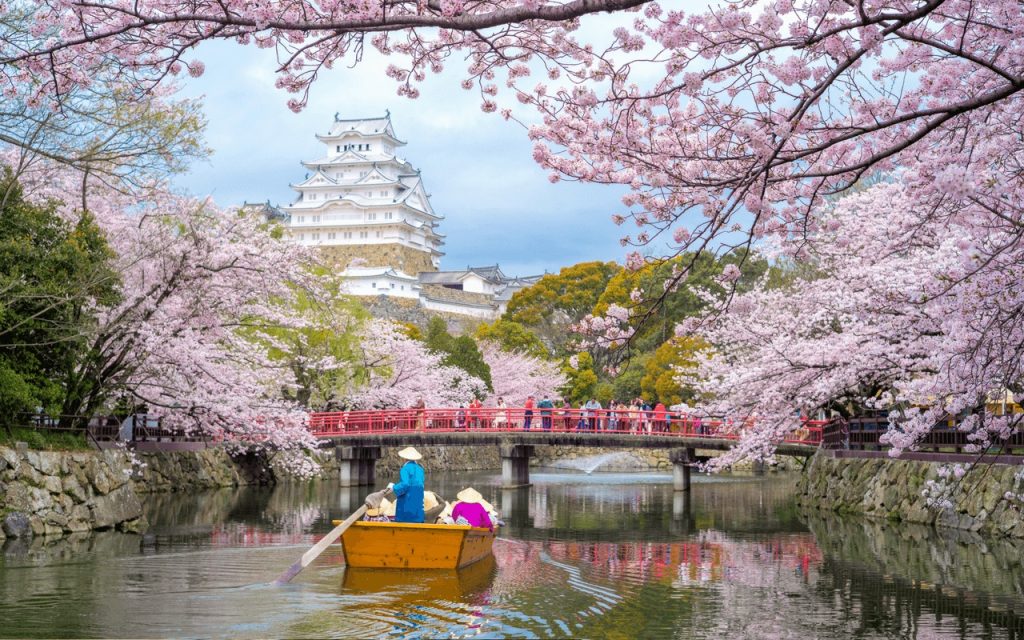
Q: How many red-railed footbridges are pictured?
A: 1